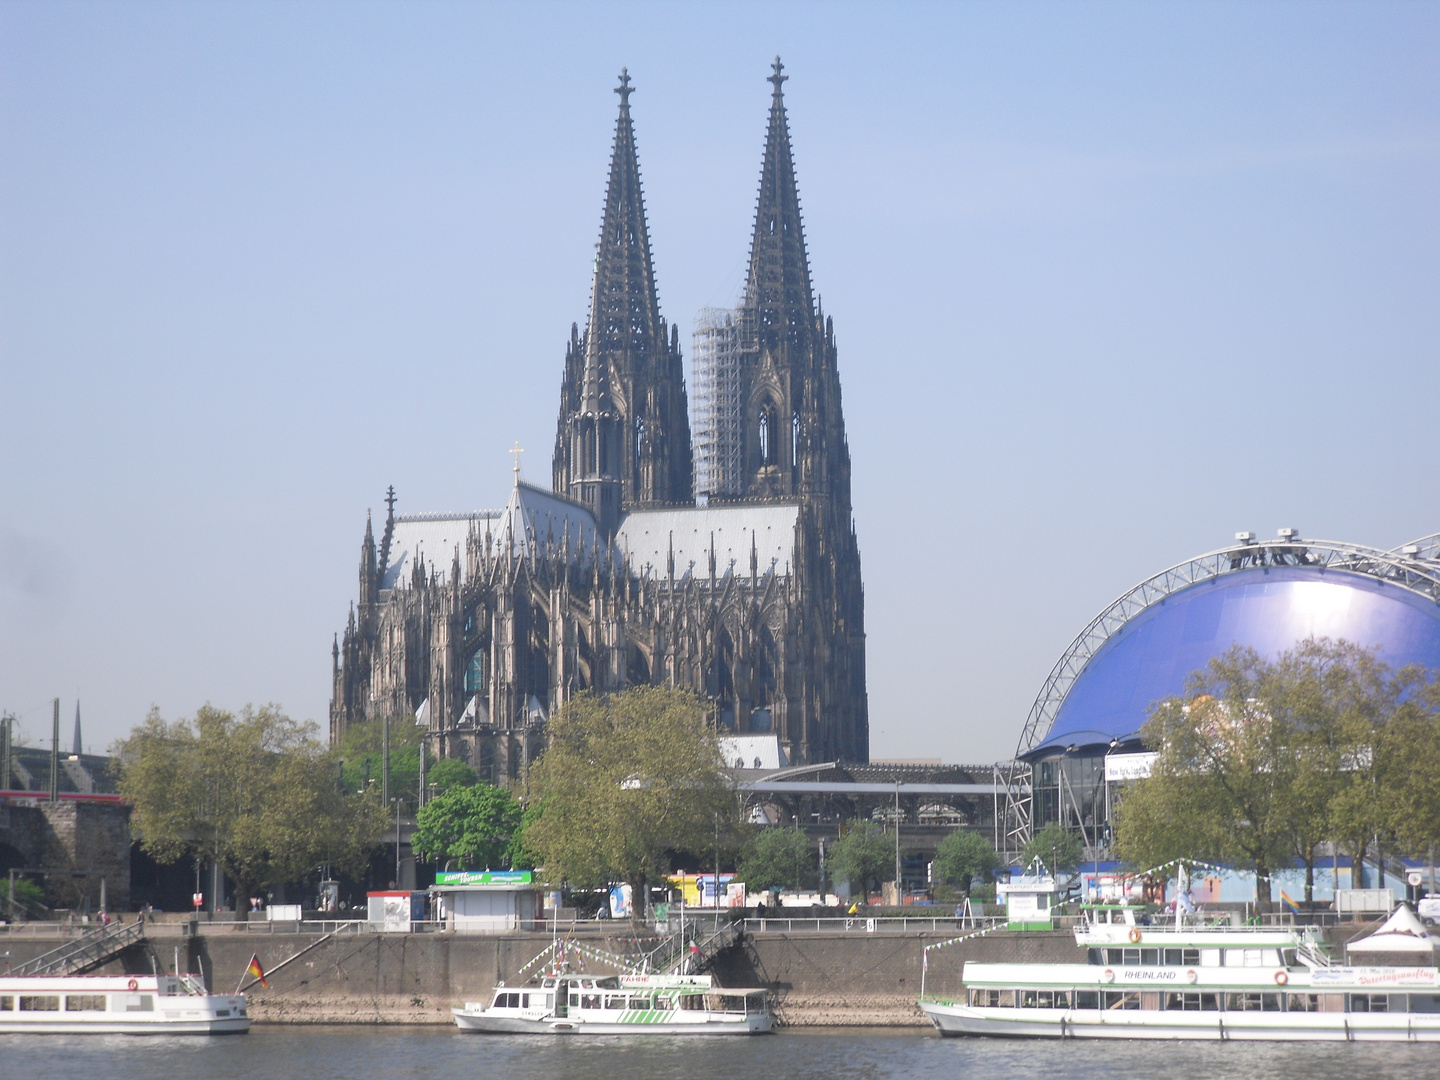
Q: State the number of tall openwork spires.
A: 2